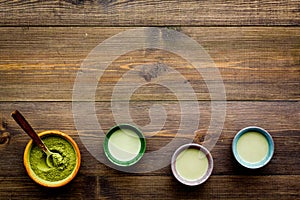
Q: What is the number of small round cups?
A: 3